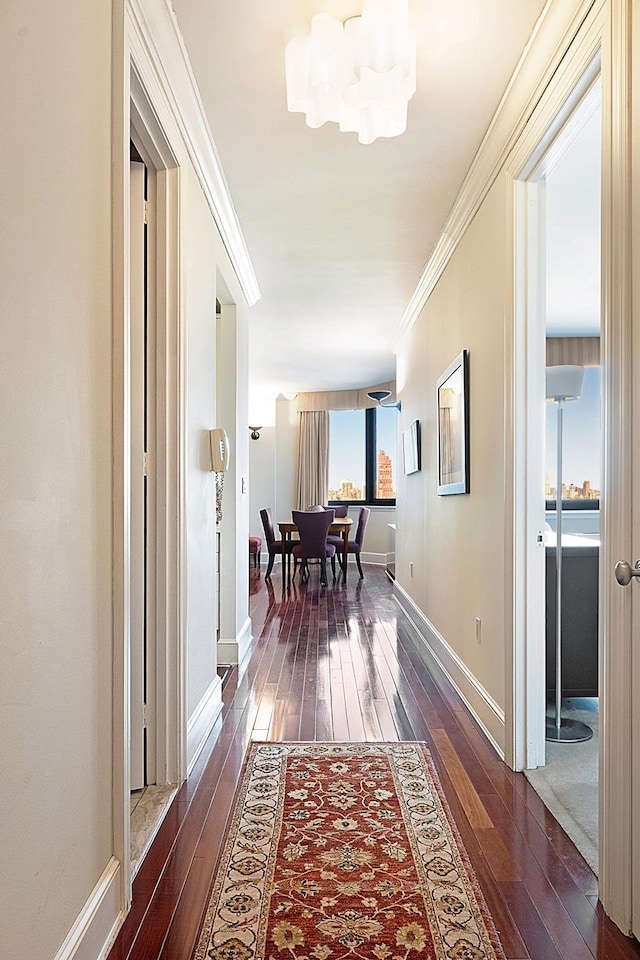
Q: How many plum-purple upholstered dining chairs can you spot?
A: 4